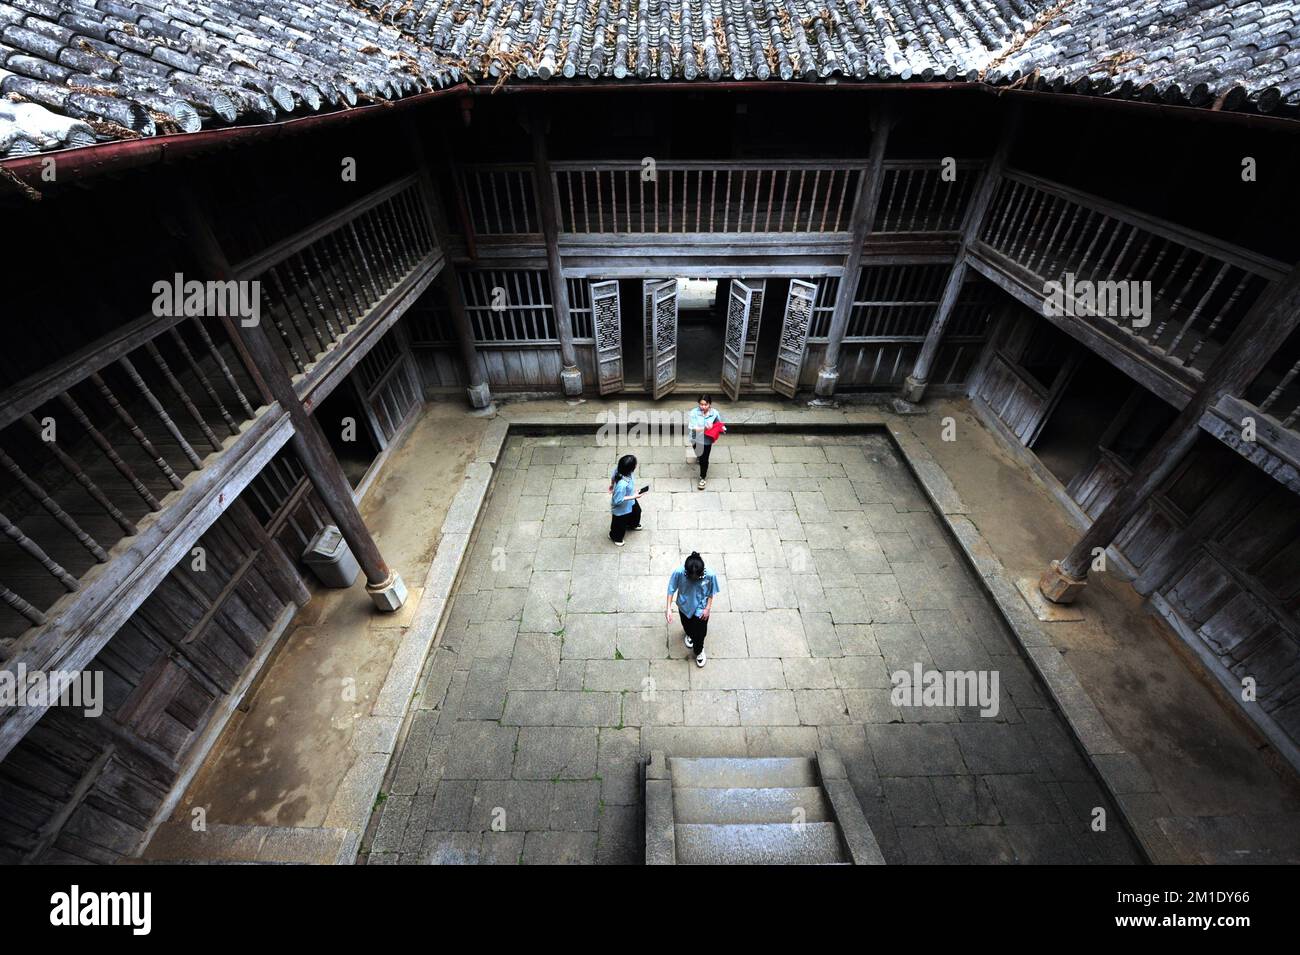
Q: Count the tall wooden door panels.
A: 6